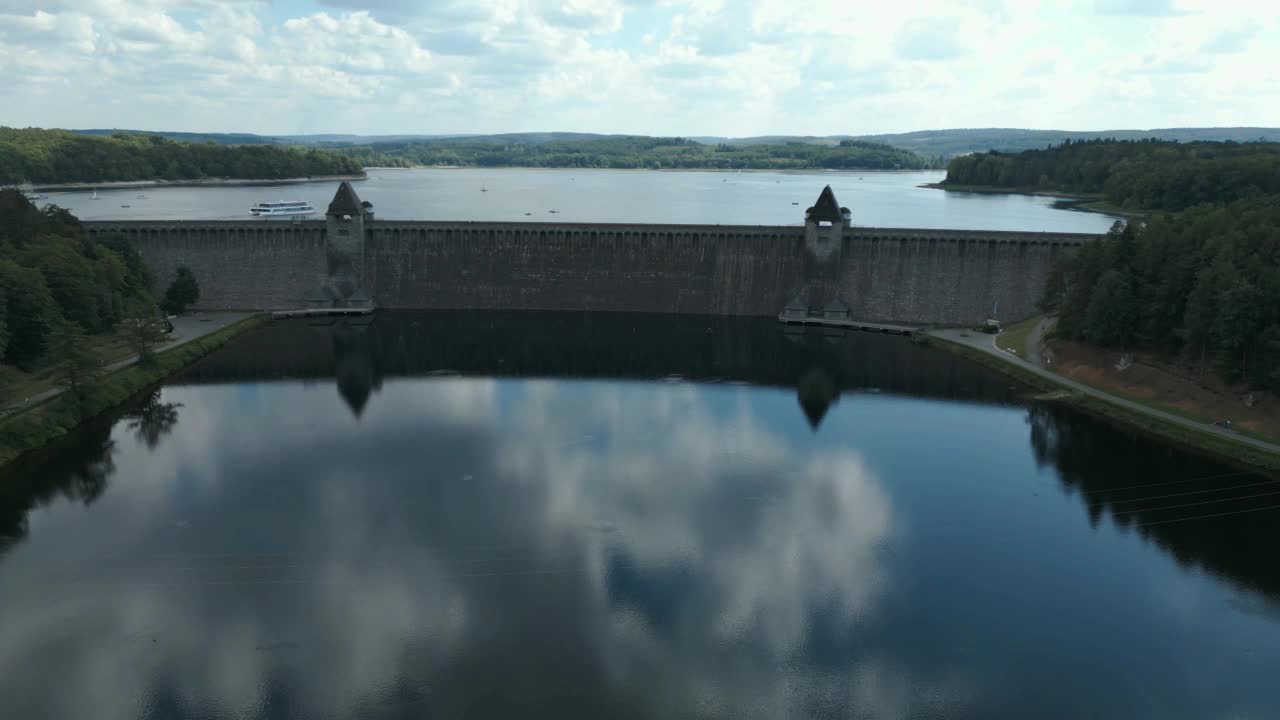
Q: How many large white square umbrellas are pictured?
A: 0